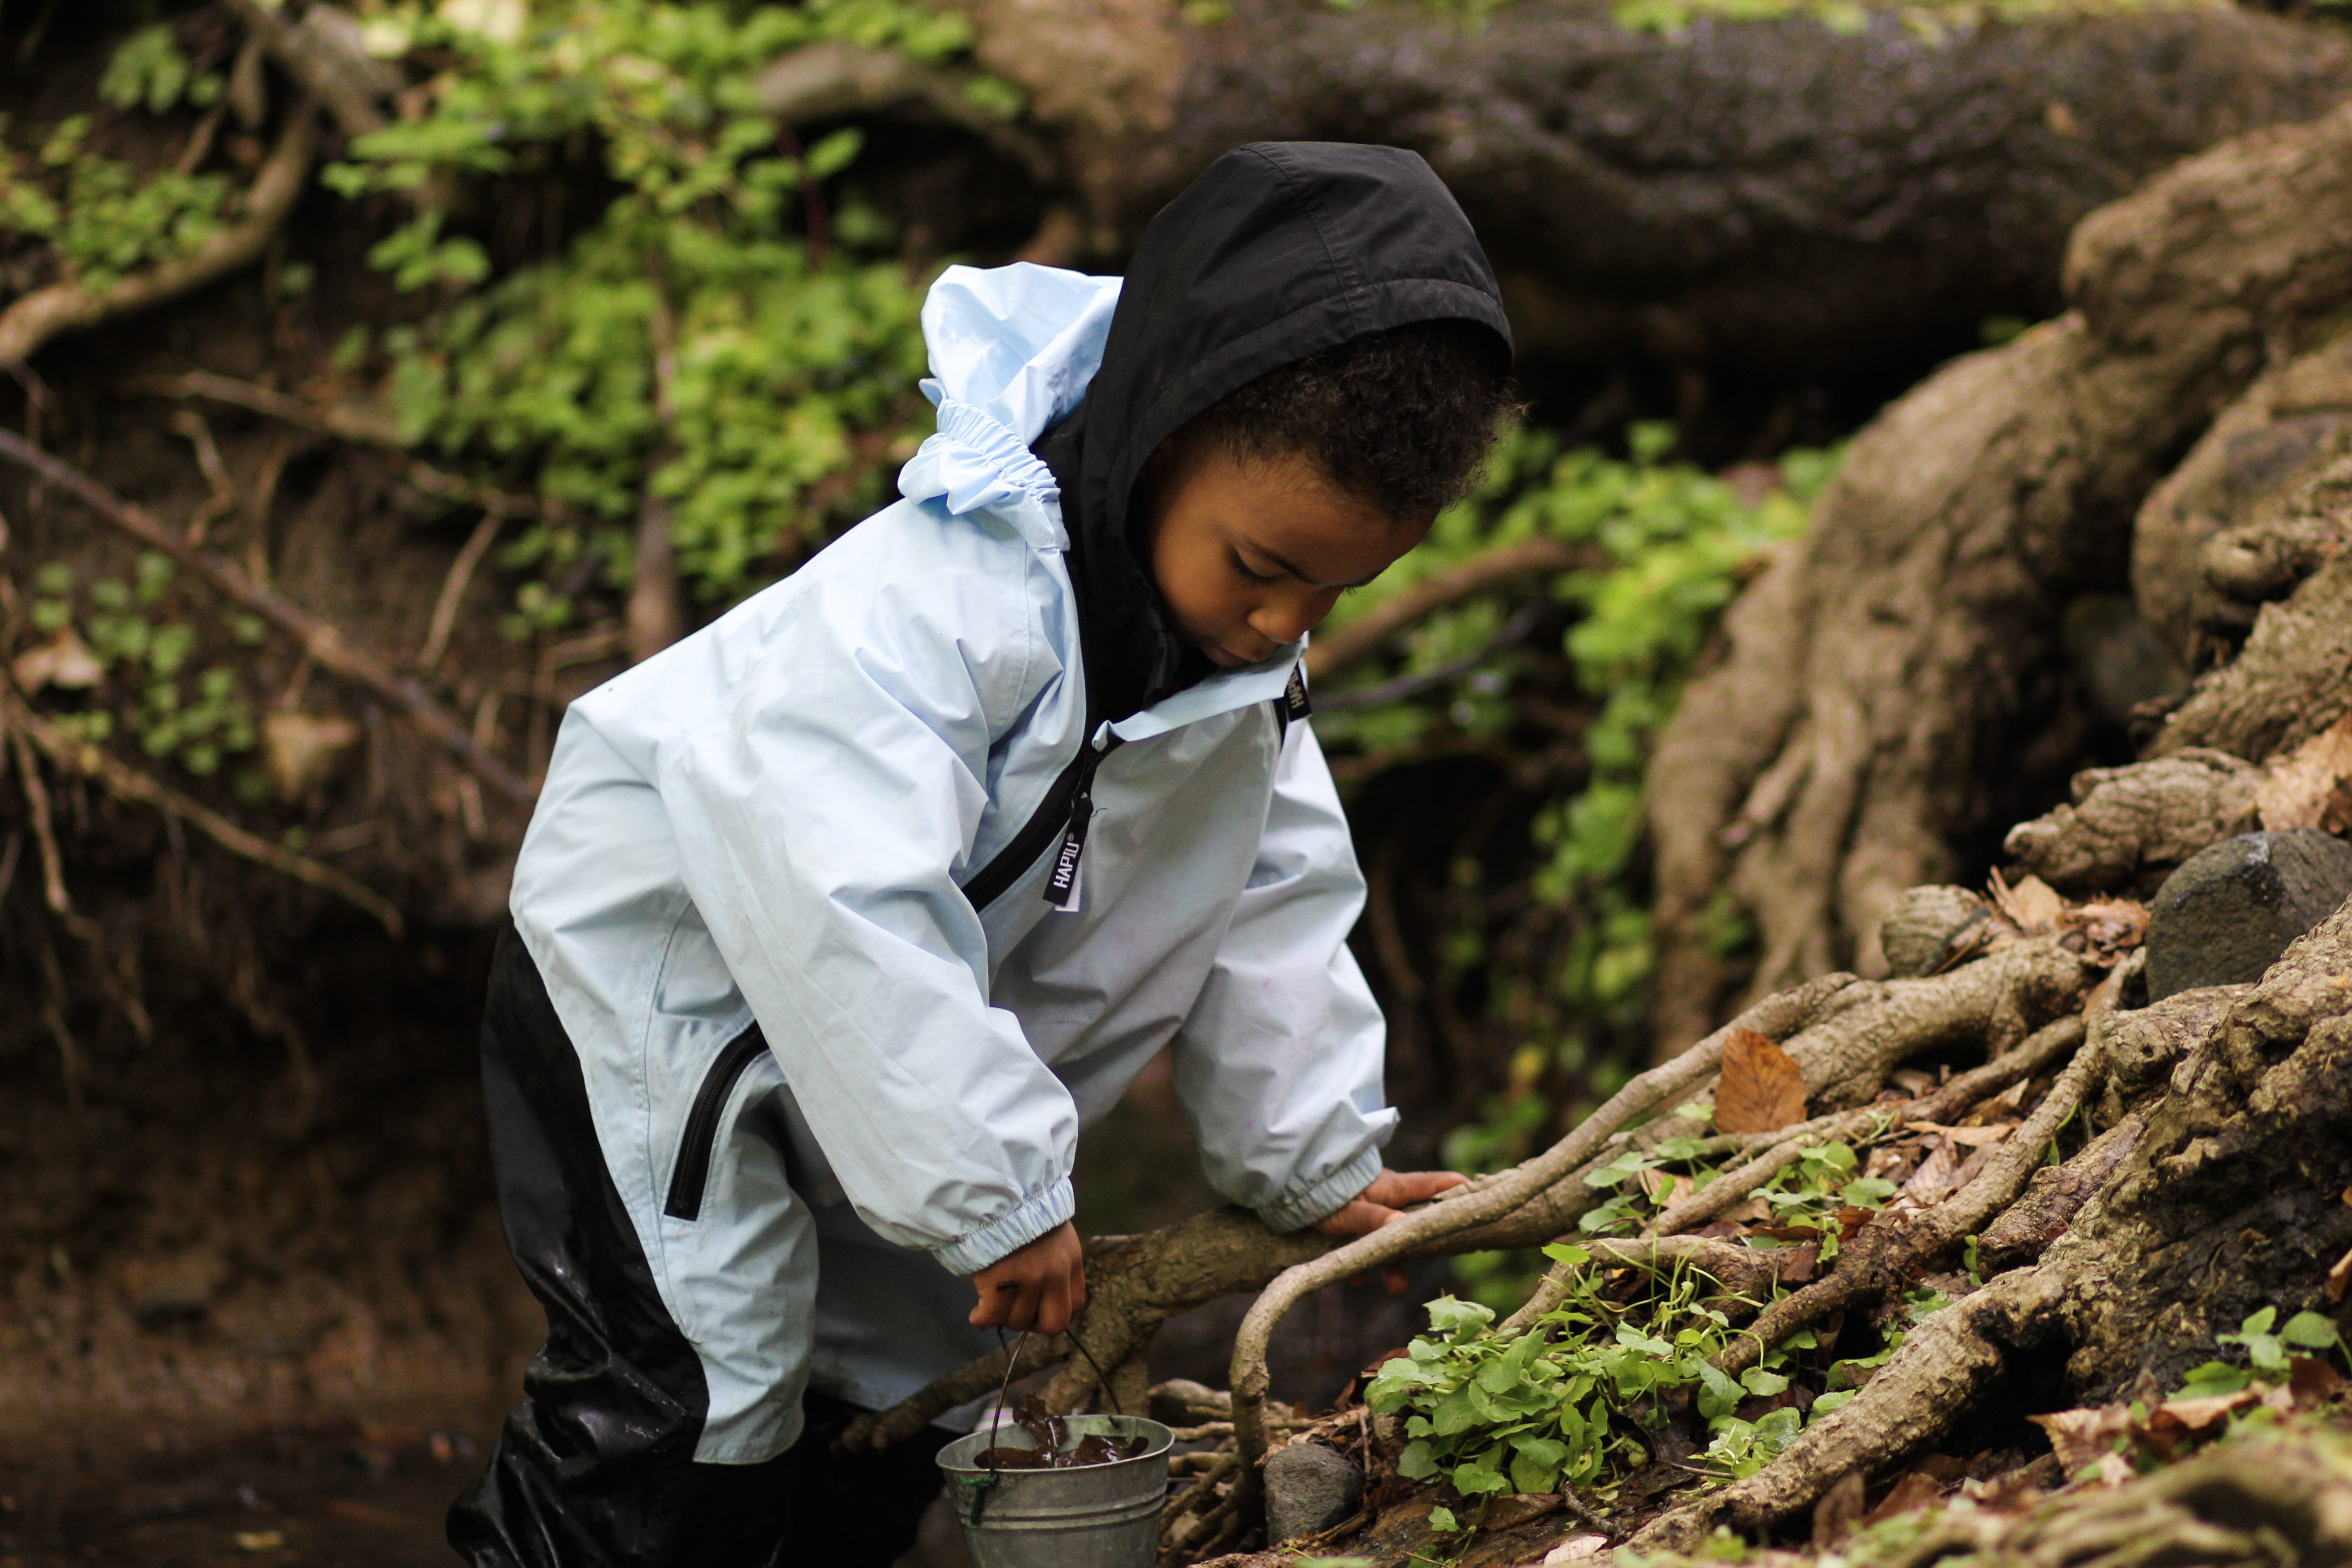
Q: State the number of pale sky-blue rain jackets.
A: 1